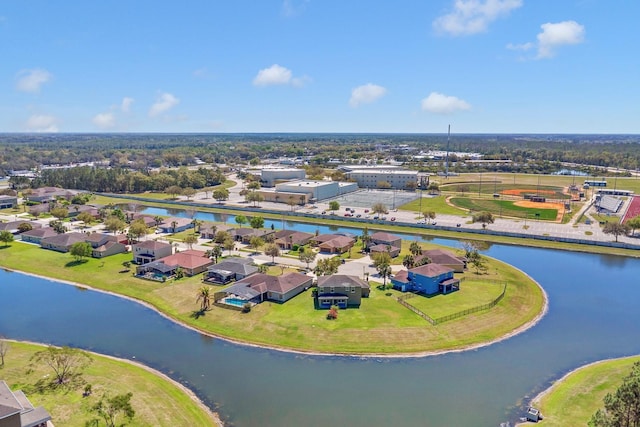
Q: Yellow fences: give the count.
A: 0